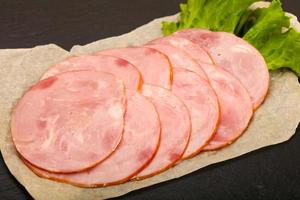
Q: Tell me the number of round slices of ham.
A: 10